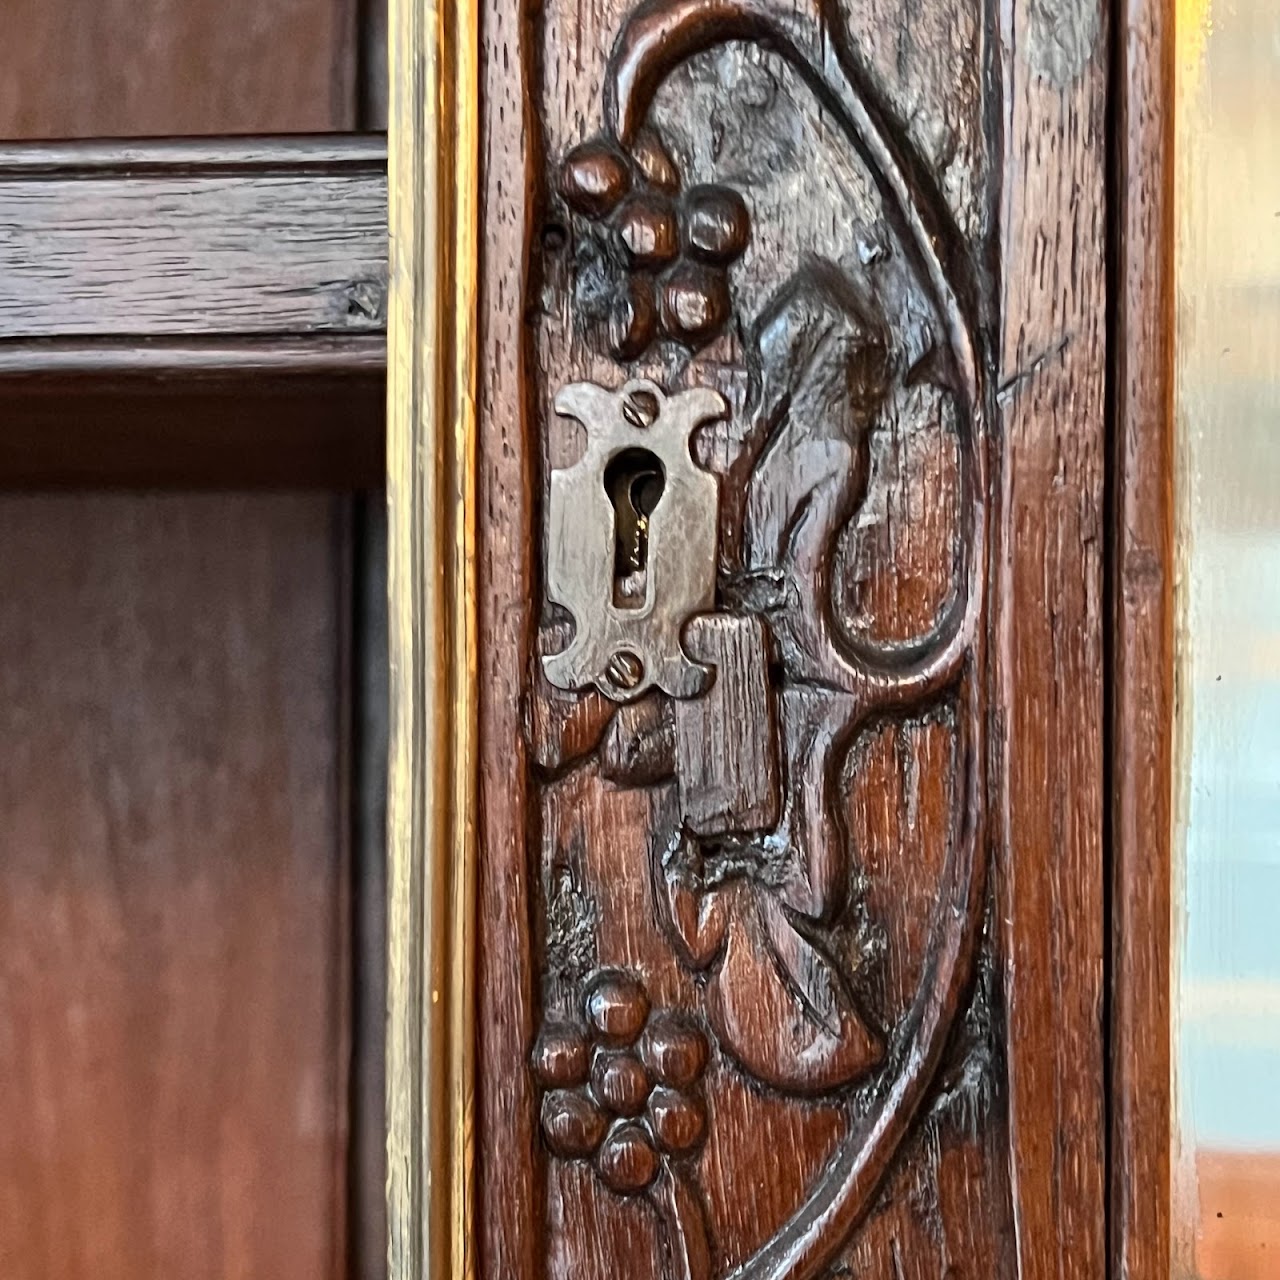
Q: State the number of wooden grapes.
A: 13